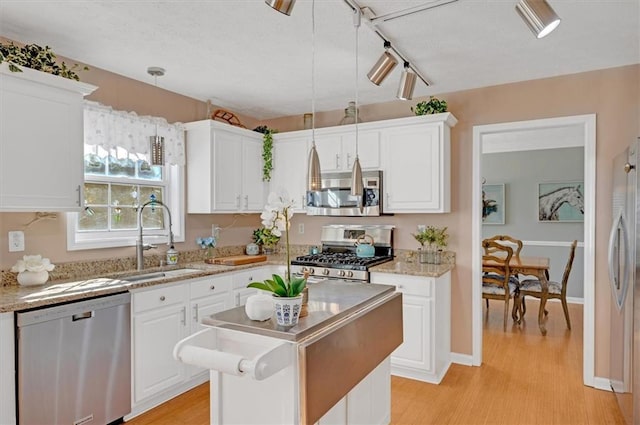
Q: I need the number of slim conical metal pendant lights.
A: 2